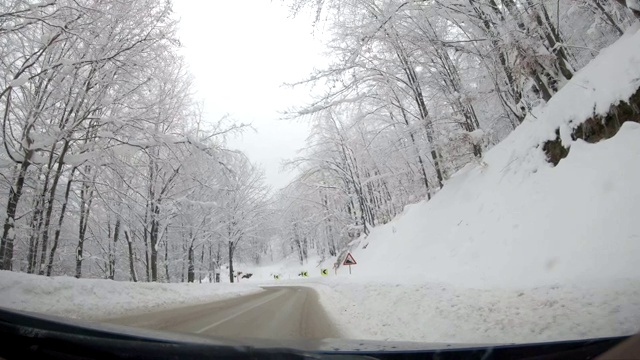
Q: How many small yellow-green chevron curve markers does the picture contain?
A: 3